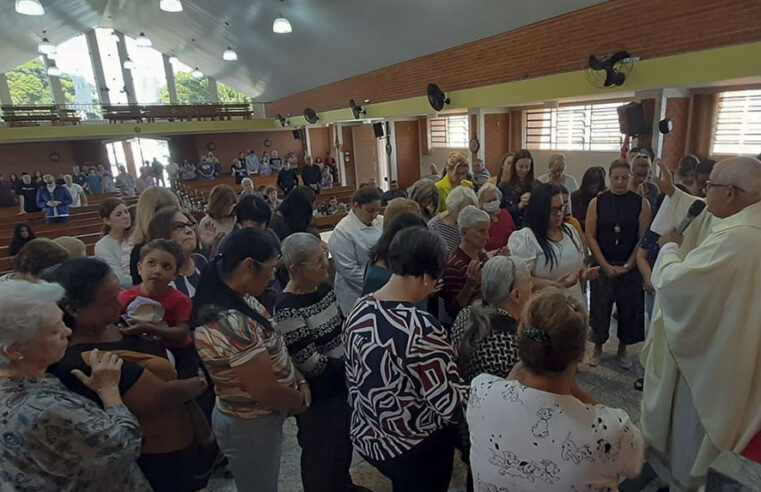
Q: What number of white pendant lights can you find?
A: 11